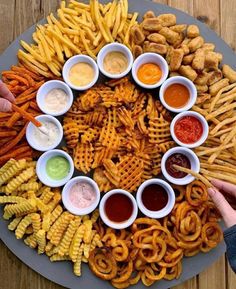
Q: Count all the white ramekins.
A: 12